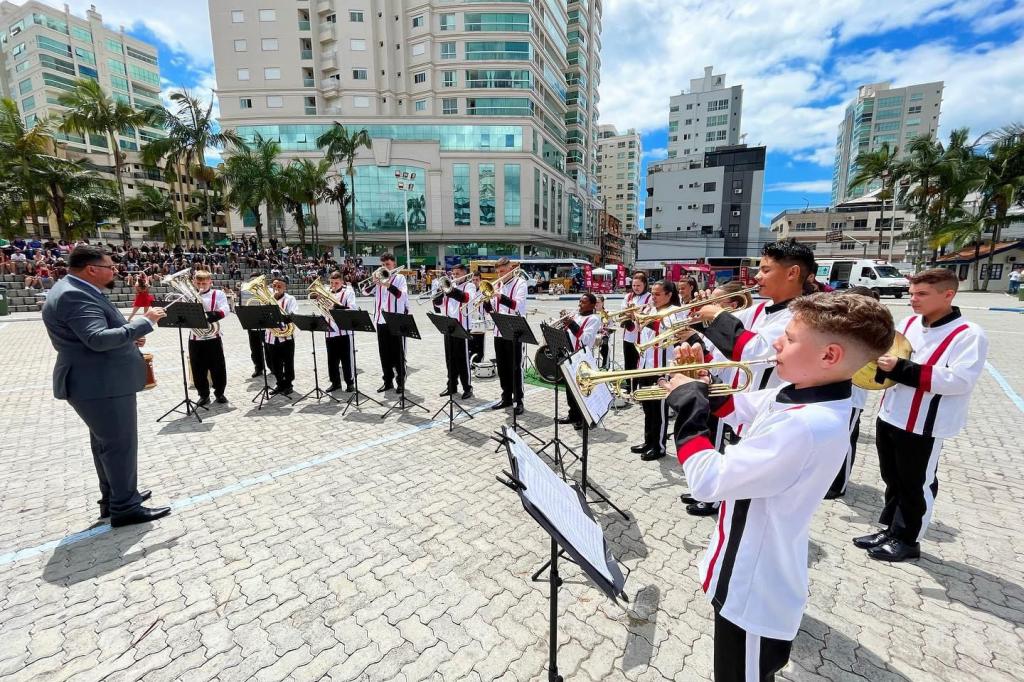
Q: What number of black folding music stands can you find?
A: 10